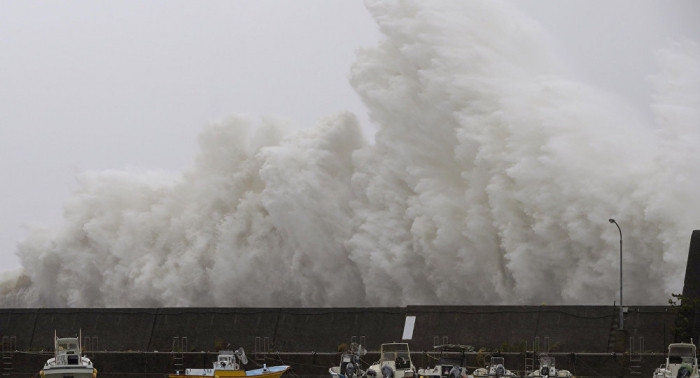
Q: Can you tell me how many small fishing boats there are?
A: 8